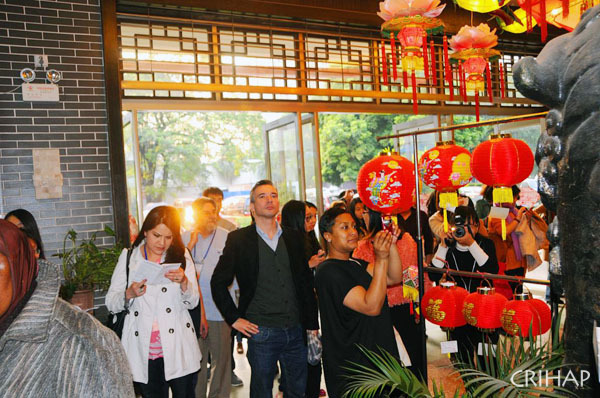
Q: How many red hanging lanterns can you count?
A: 6